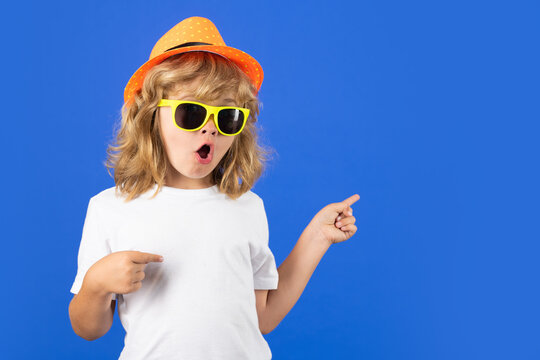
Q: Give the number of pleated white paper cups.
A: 0